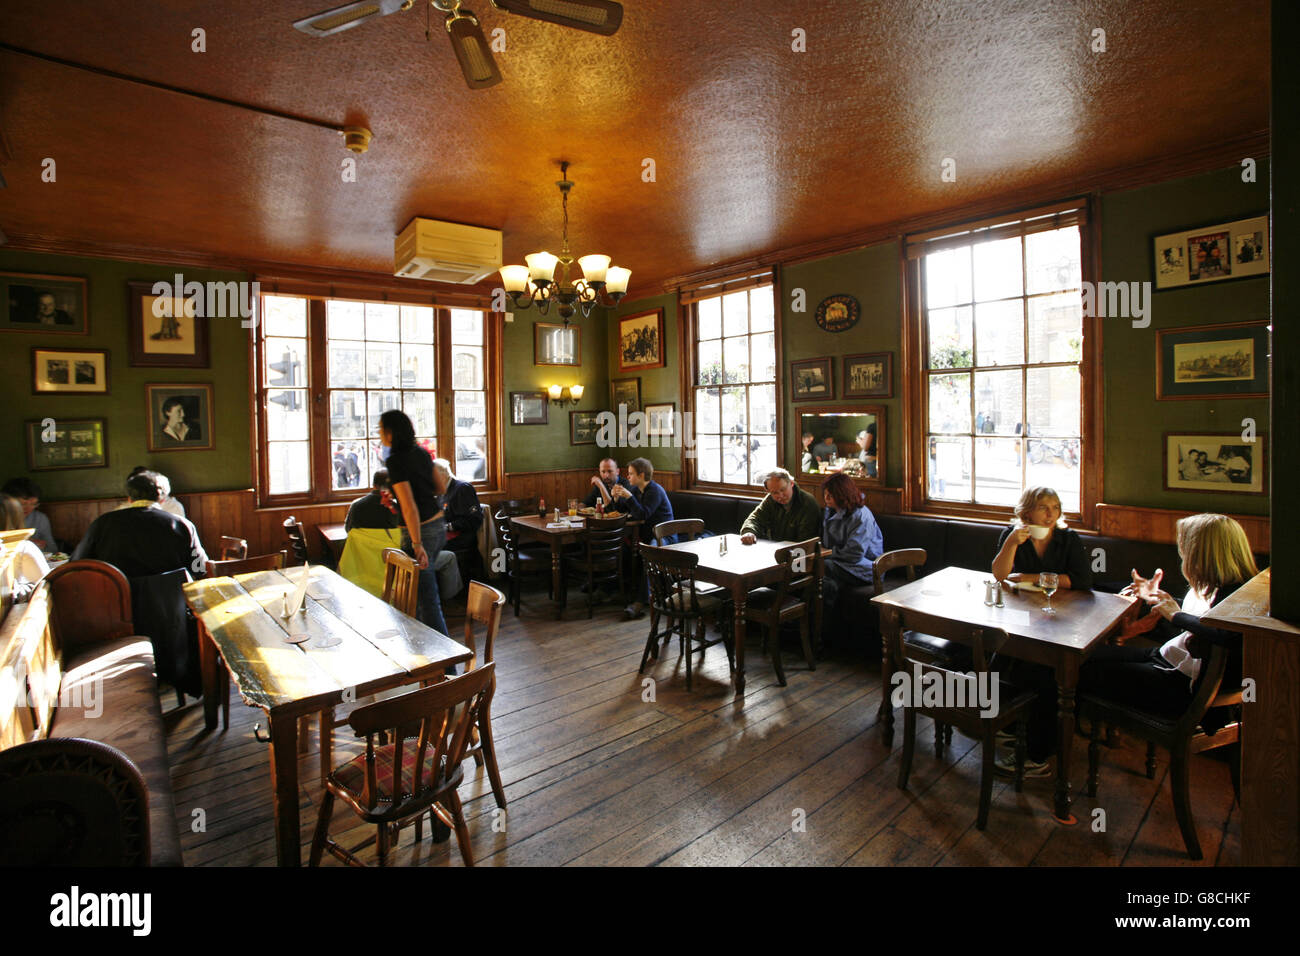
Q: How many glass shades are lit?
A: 8